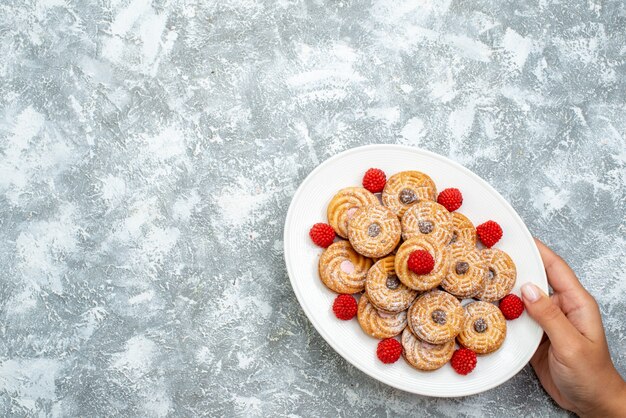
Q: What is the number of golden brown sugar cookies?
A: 14